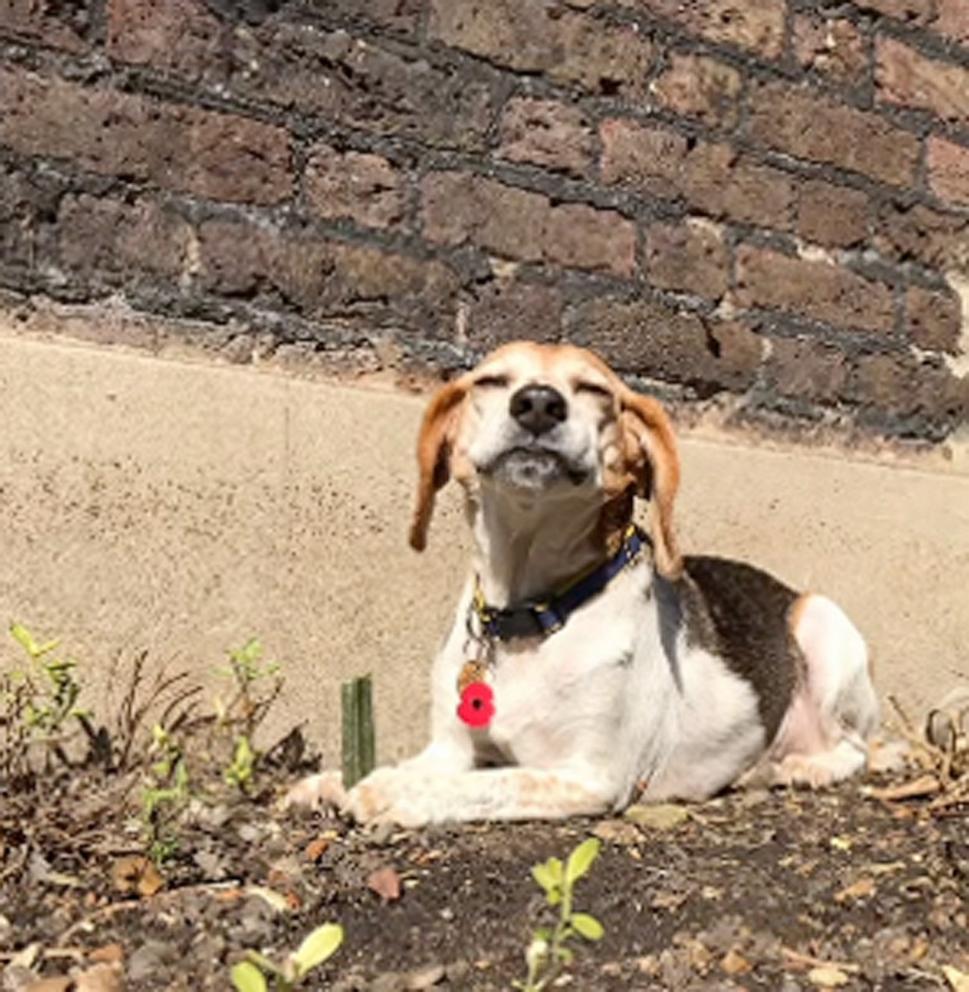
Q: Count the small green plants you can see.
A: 5